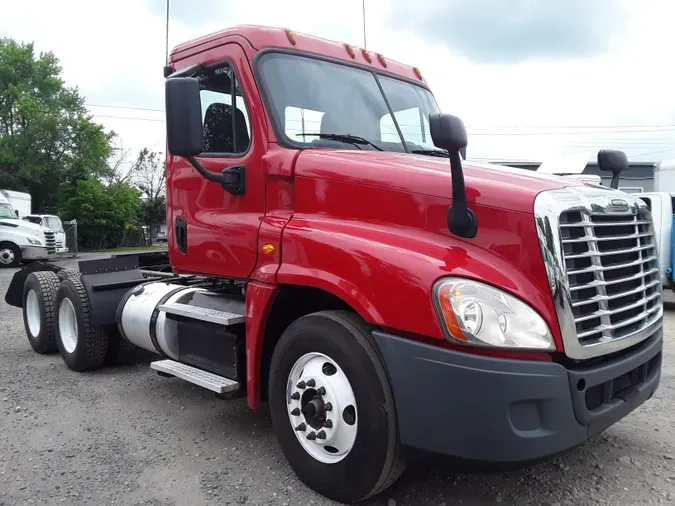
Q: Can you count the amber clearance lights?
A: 5